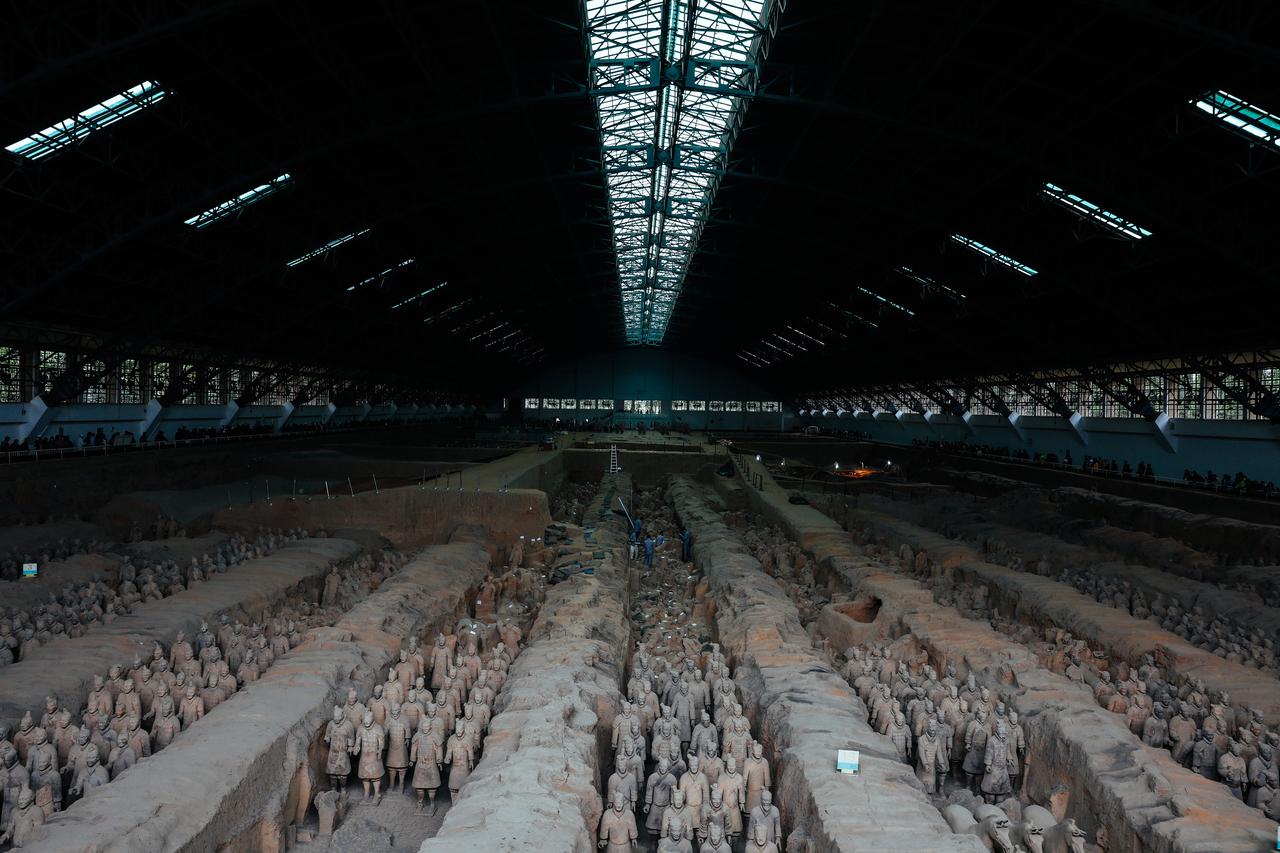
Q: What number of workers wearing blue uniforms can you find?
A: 5